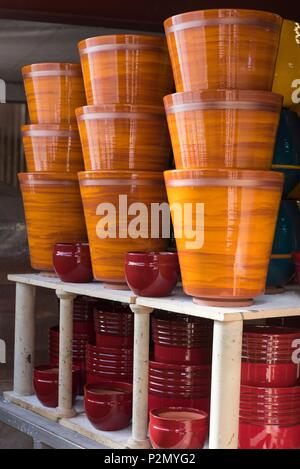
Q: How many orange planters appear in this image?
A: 9